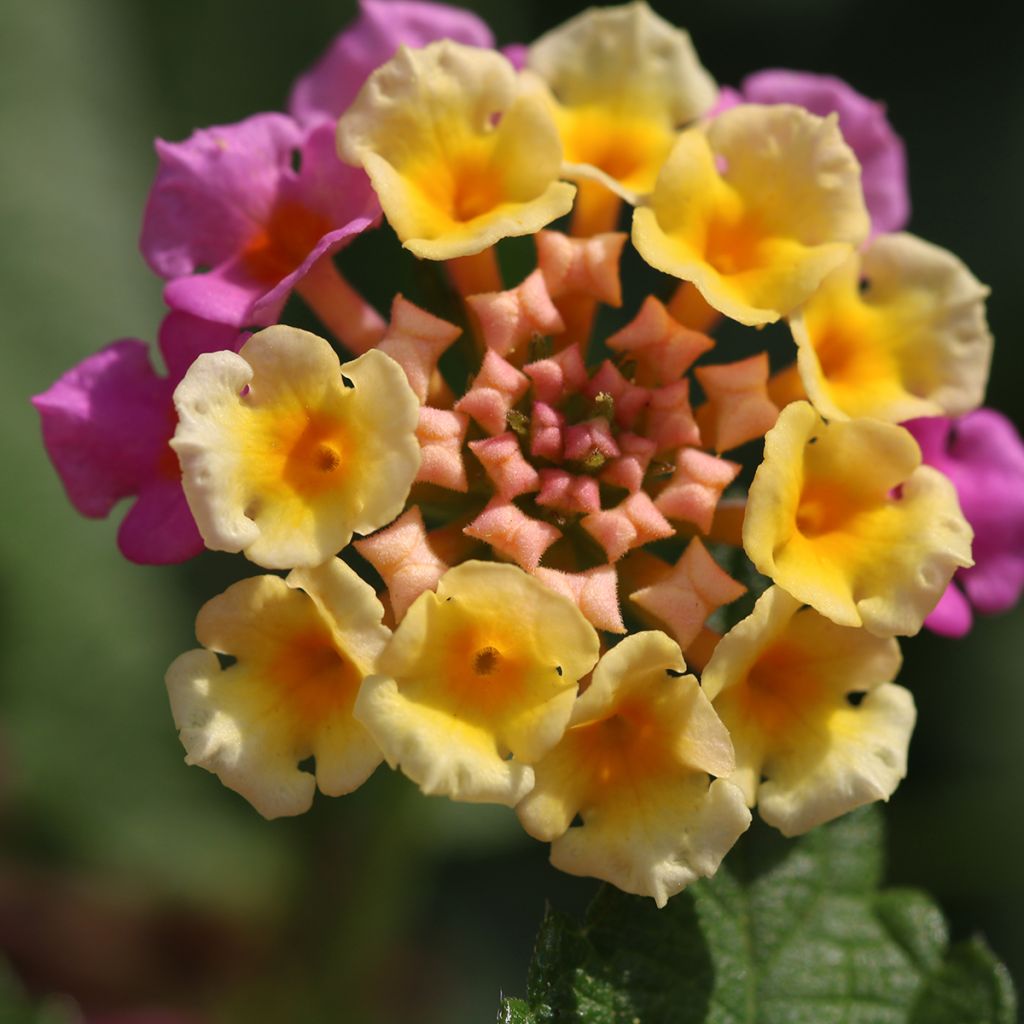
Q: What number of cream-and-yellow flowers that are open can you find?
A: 10